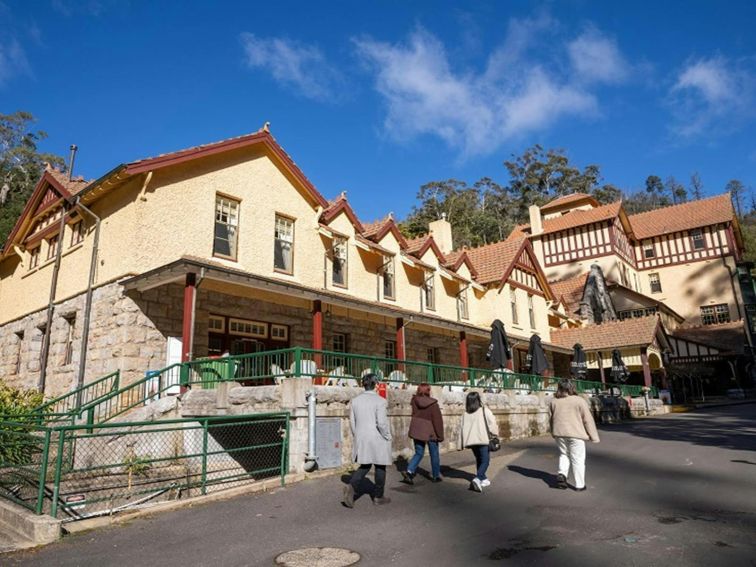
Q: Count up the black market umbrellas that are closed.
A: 4